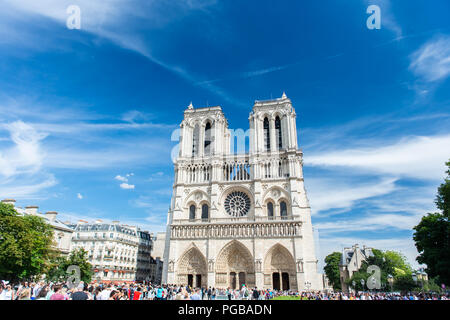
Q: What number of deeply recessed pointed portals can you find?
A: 3